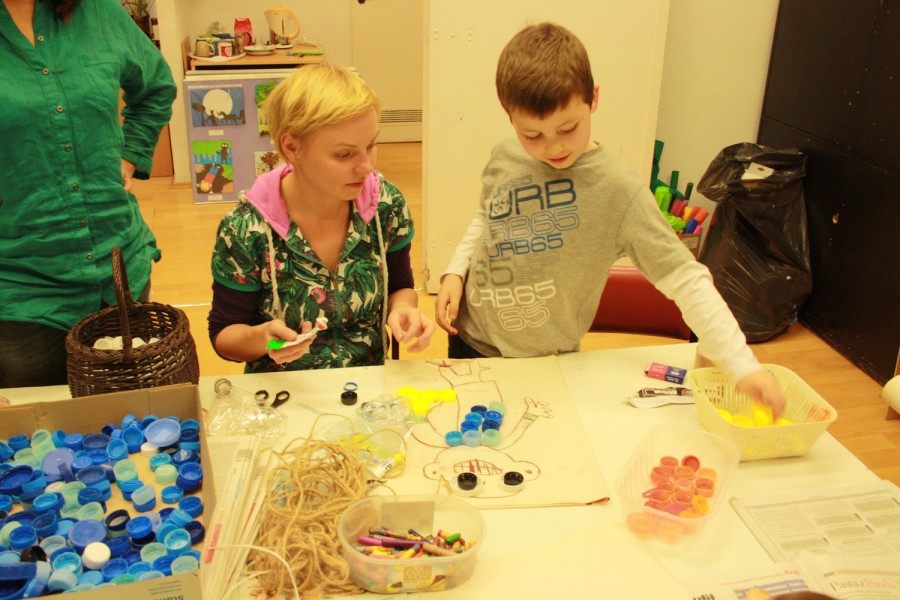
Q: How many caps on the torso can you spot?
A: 9